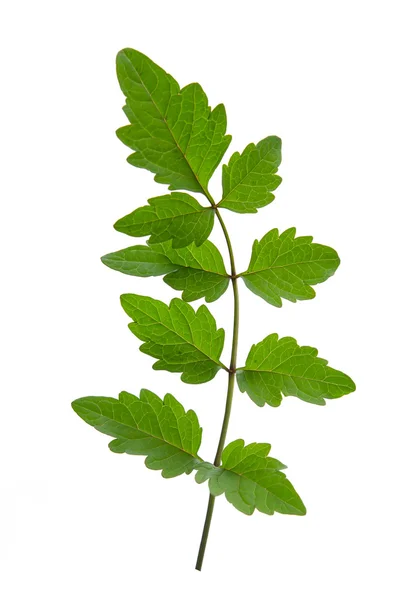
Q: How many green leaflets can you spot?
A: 9